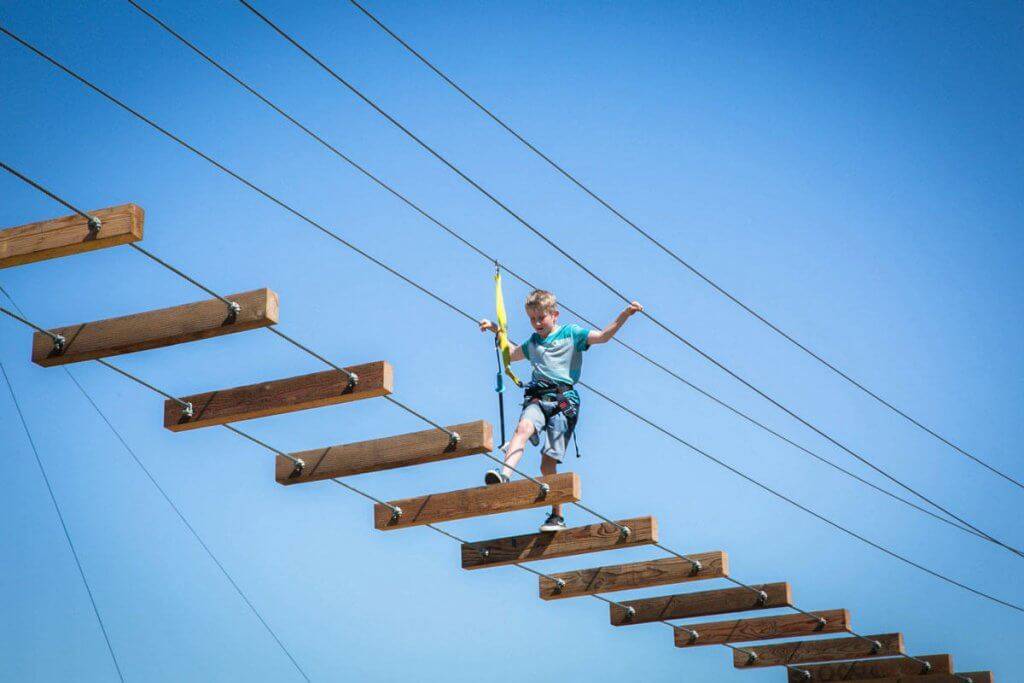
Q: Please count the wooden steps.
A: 12